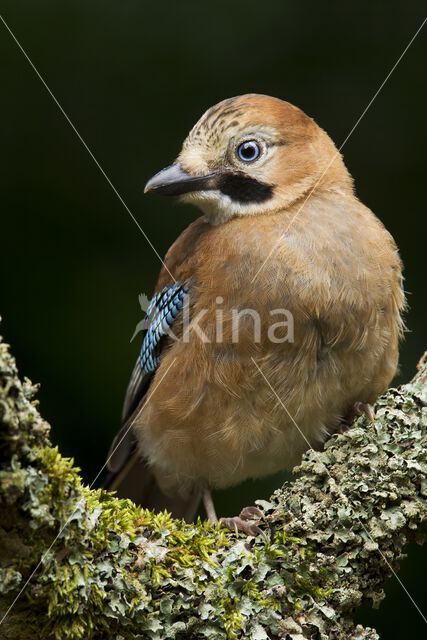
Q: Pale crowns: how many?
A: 1